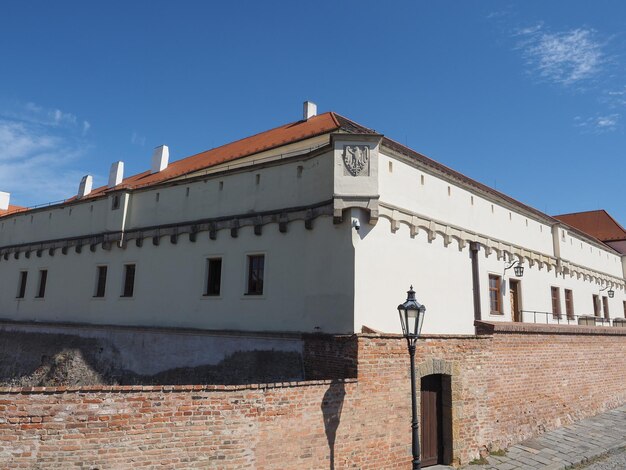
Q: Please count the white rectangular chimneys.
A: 5